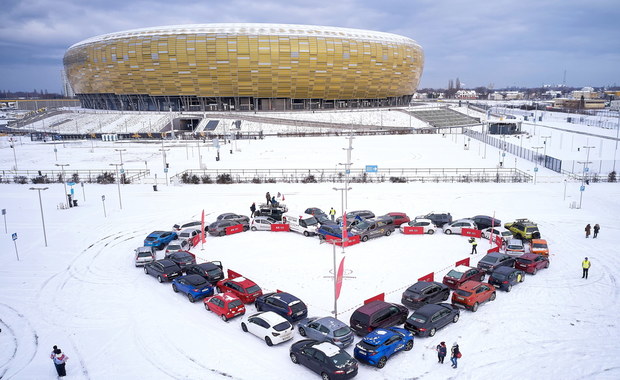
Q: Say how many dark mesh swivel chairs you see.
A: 0